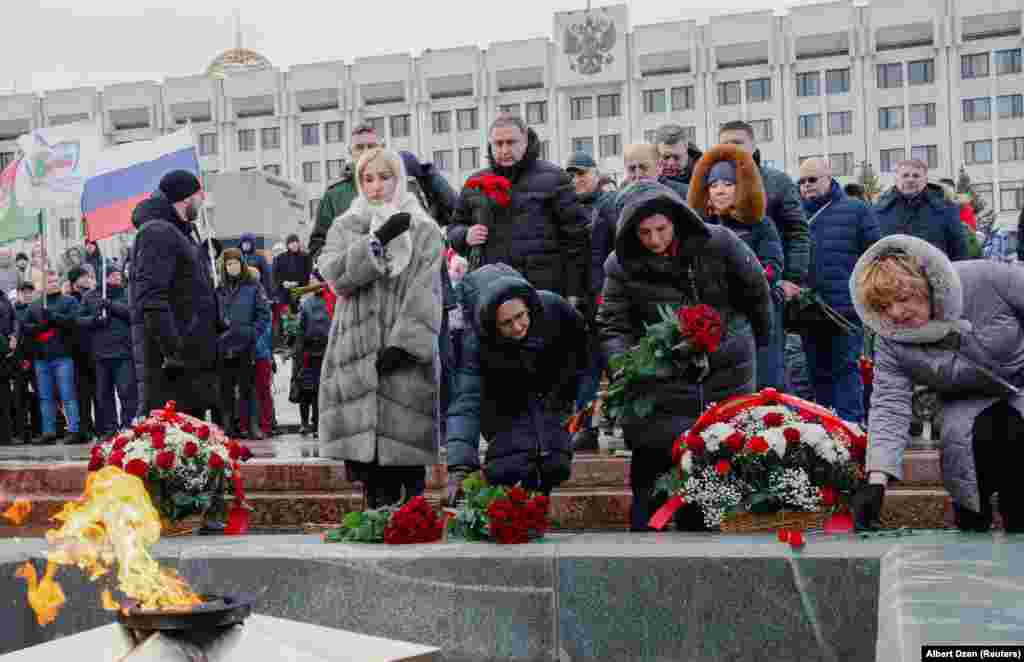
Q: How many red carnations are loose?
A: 2